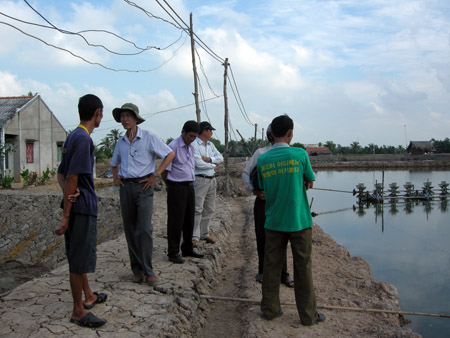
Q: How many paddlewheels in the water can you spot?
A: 6